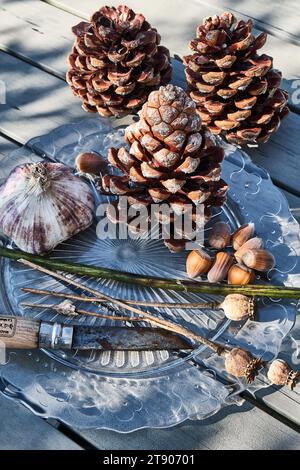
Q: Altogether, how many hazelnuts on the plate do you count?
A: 8